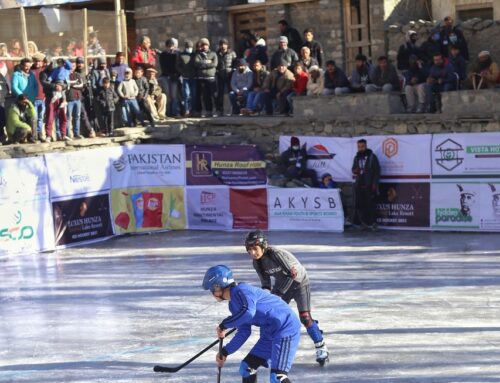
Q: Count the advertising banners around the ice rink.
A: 14